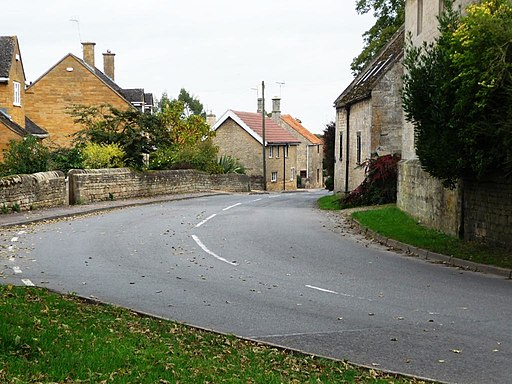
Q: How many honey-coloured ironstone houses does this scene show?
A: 2